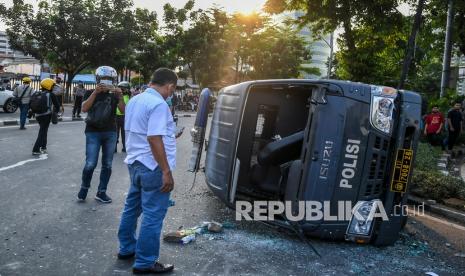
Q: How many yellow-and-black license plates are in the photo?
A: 1